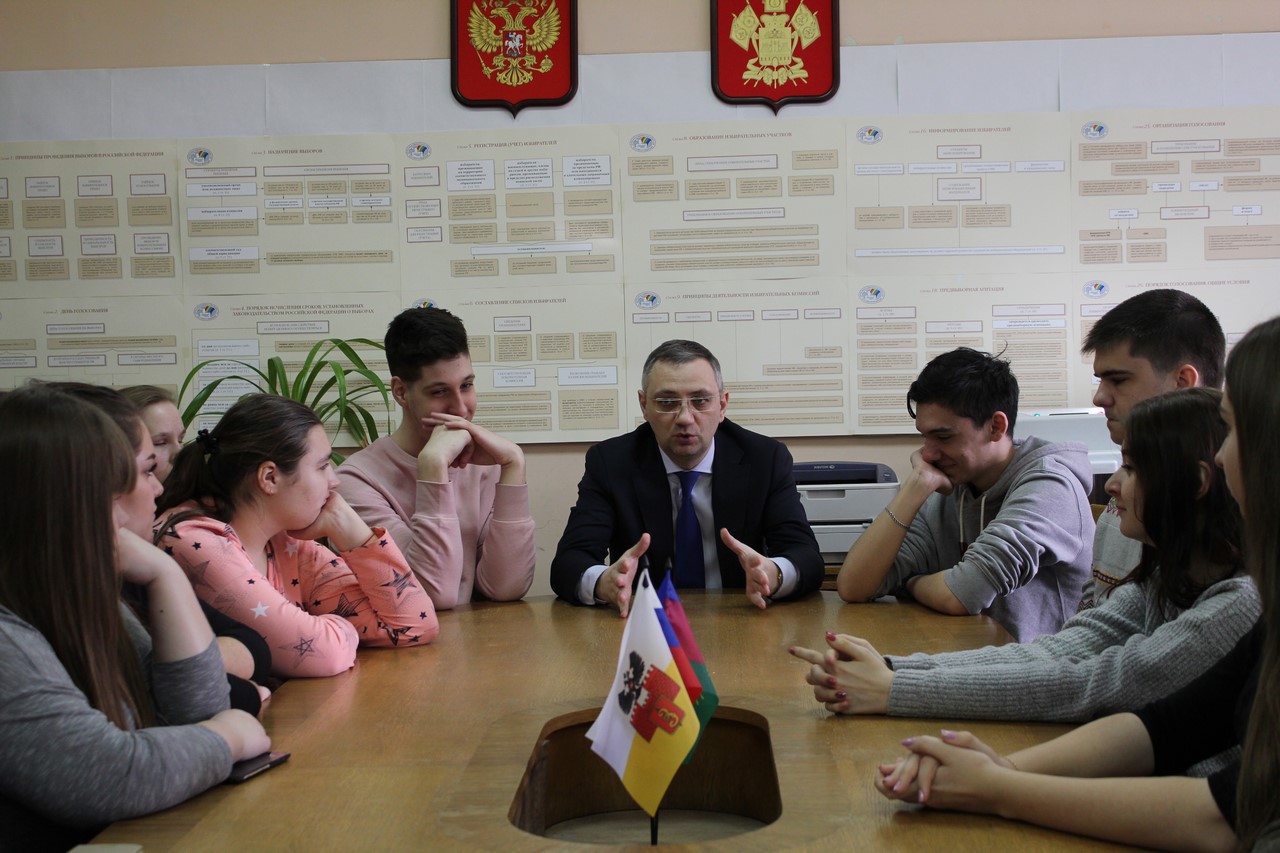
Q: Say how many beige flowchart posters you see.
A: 12